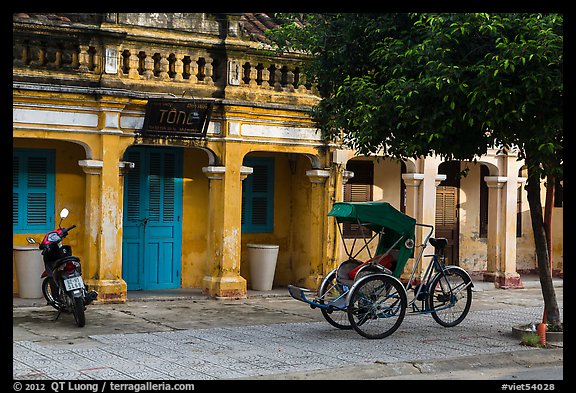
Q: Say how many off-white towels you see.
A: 0